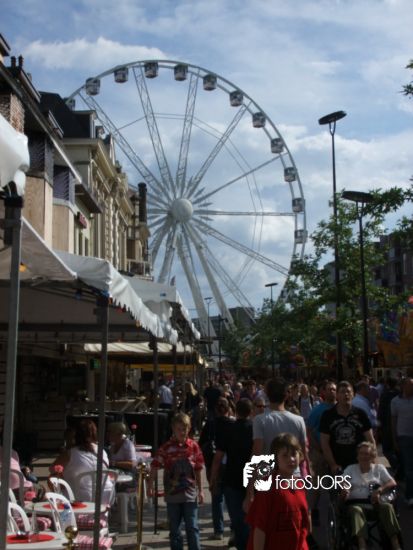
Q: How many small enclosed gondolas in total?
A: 12